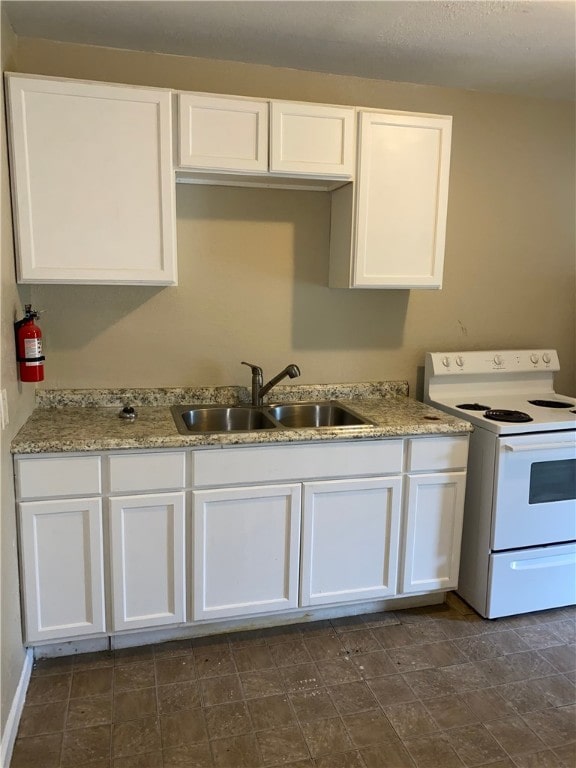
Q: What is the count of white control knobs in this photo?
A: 5